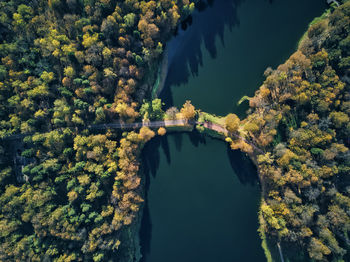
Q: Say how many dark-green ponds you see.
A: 2